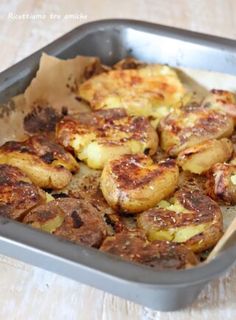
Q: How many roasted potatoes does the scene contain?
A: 12